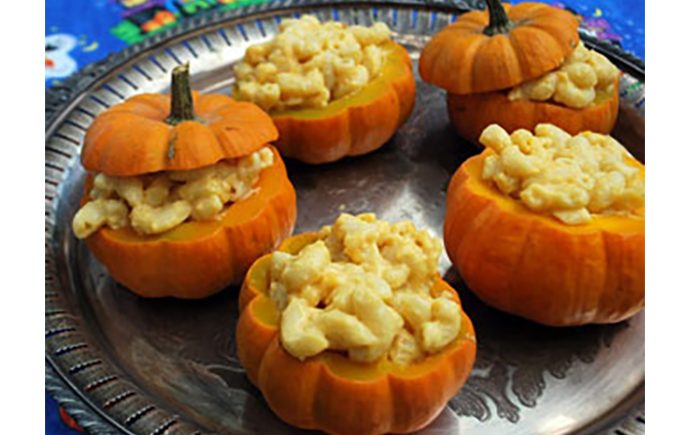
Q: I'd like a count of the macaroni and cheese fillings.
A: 5